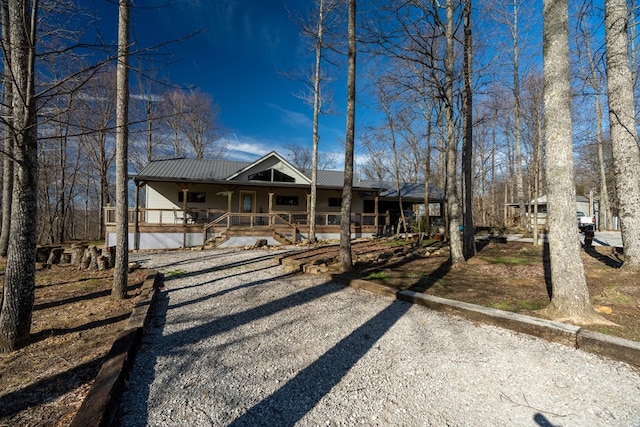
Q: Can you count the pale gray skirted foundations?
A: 1